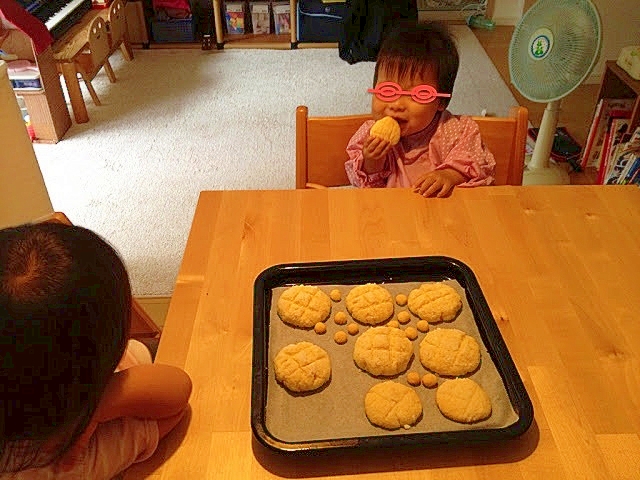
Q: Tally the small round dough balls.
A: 12